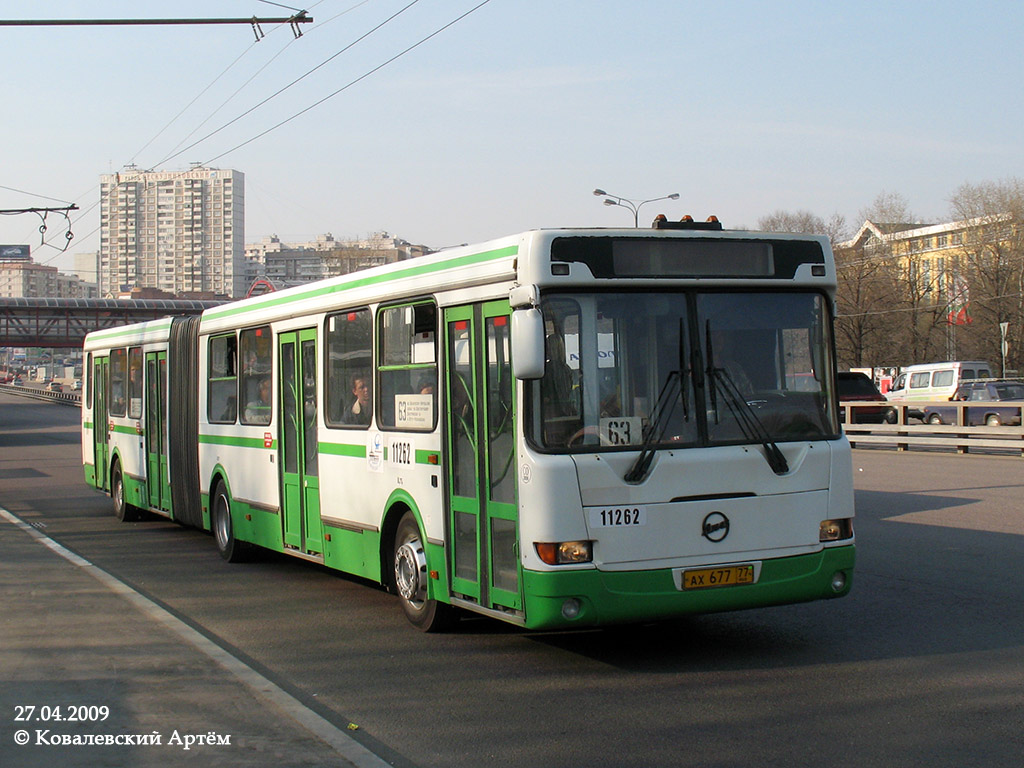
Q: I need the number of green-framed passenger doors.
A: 4